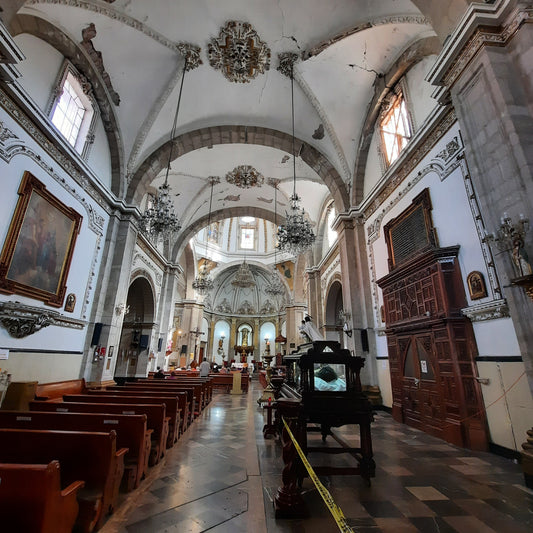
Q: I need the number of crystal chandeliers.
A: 5